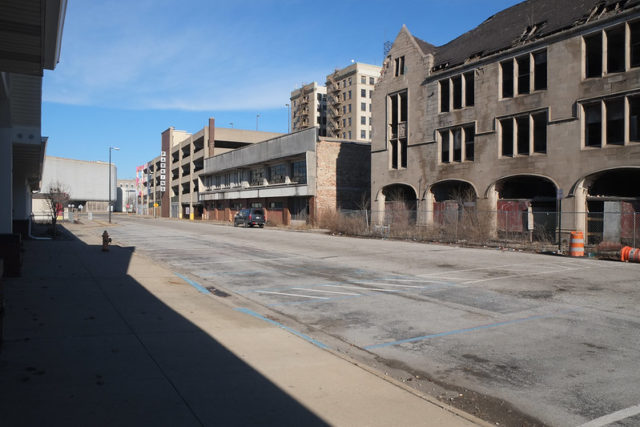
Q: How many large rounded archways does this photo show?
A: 4